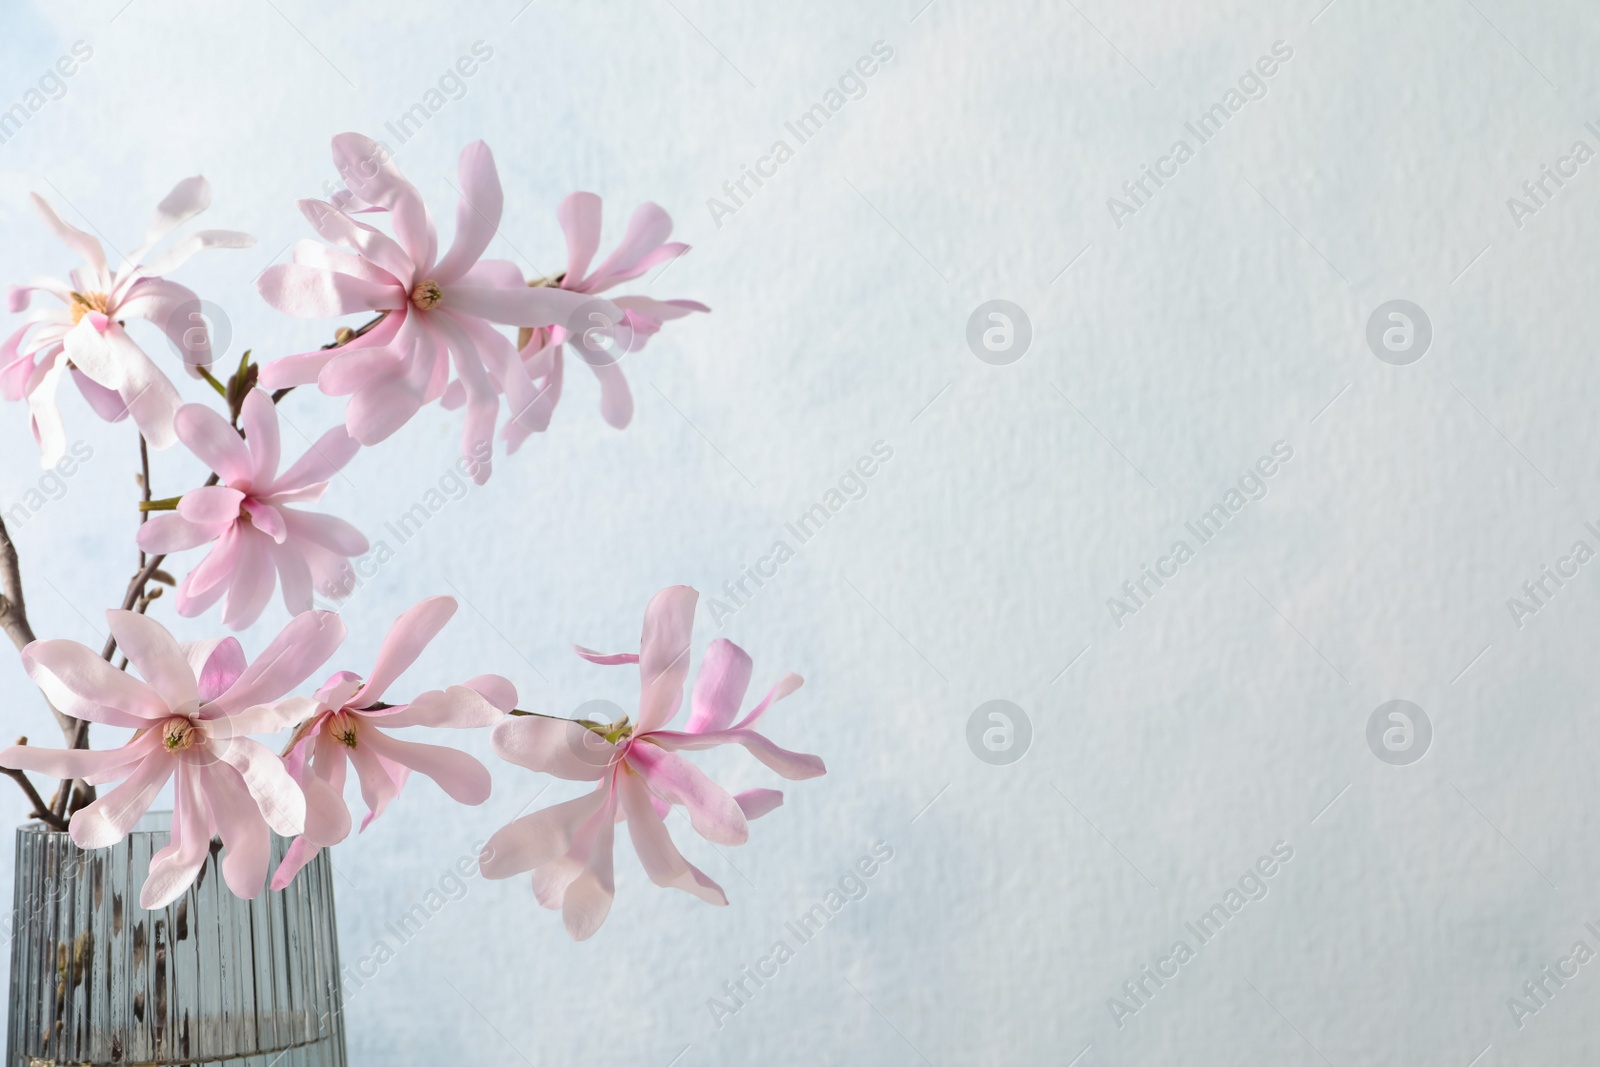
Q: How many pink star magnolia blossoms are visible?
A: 7